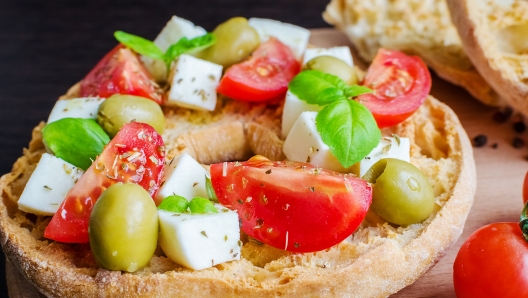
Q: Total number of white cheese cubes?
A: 11